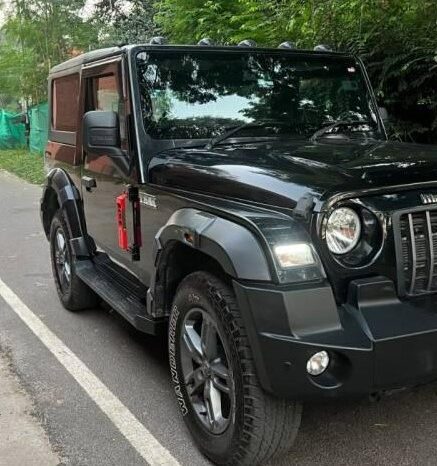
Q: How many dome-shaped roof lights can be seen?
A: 5